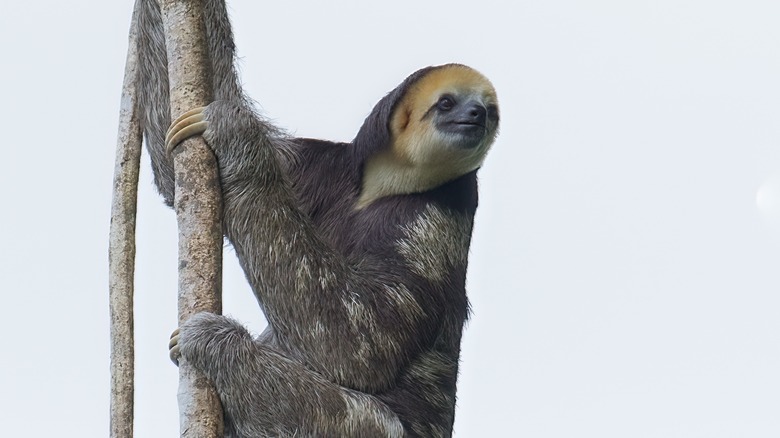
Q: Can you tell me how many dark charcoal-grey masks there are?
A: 1